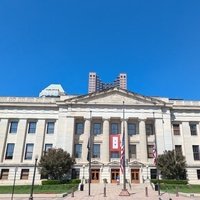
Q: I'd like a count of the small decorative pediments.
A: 3